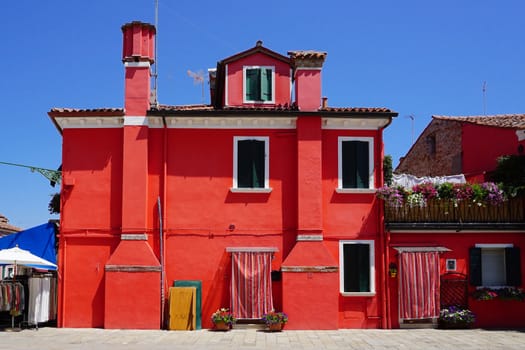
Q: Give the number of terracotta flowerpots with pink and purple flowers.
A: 2